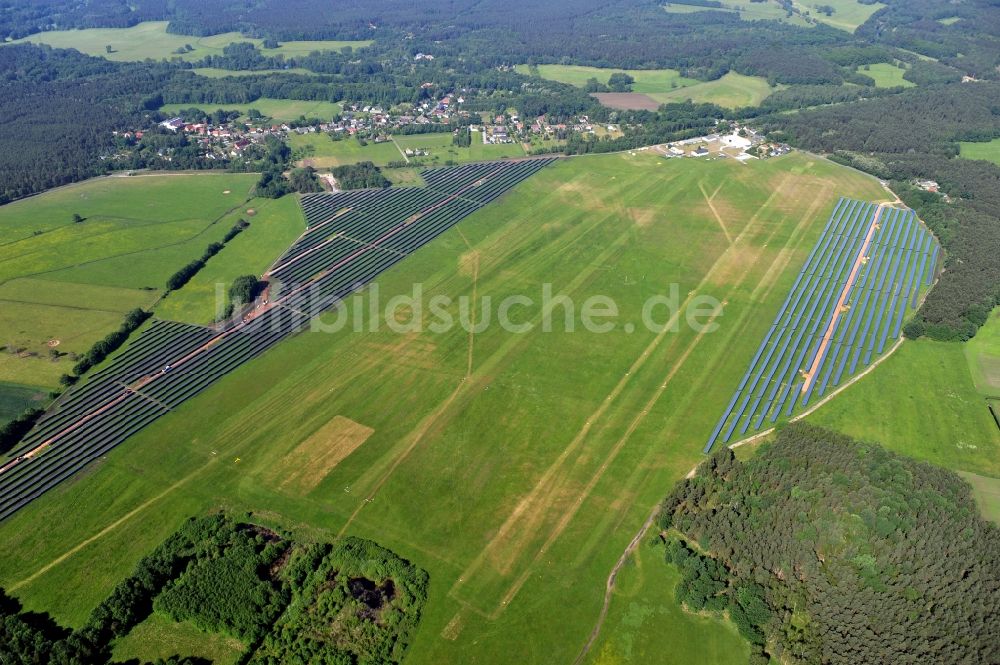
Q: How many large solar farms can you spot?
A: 2